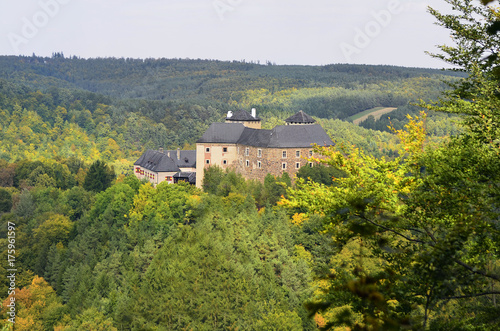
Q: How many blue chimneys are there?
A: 0